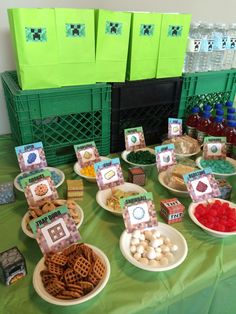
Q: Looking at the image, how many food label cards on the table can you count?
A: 11